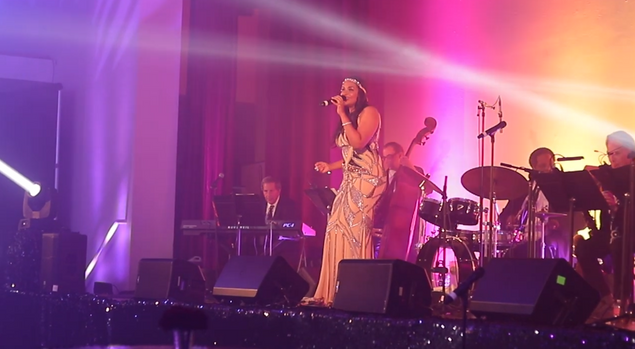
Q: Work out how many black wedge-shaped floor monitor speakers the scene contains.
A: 4